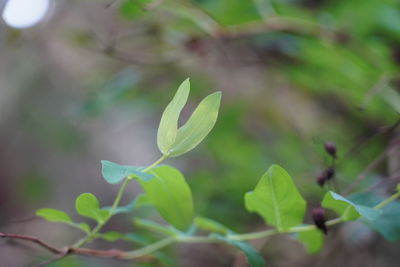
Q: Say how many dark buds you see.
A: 4